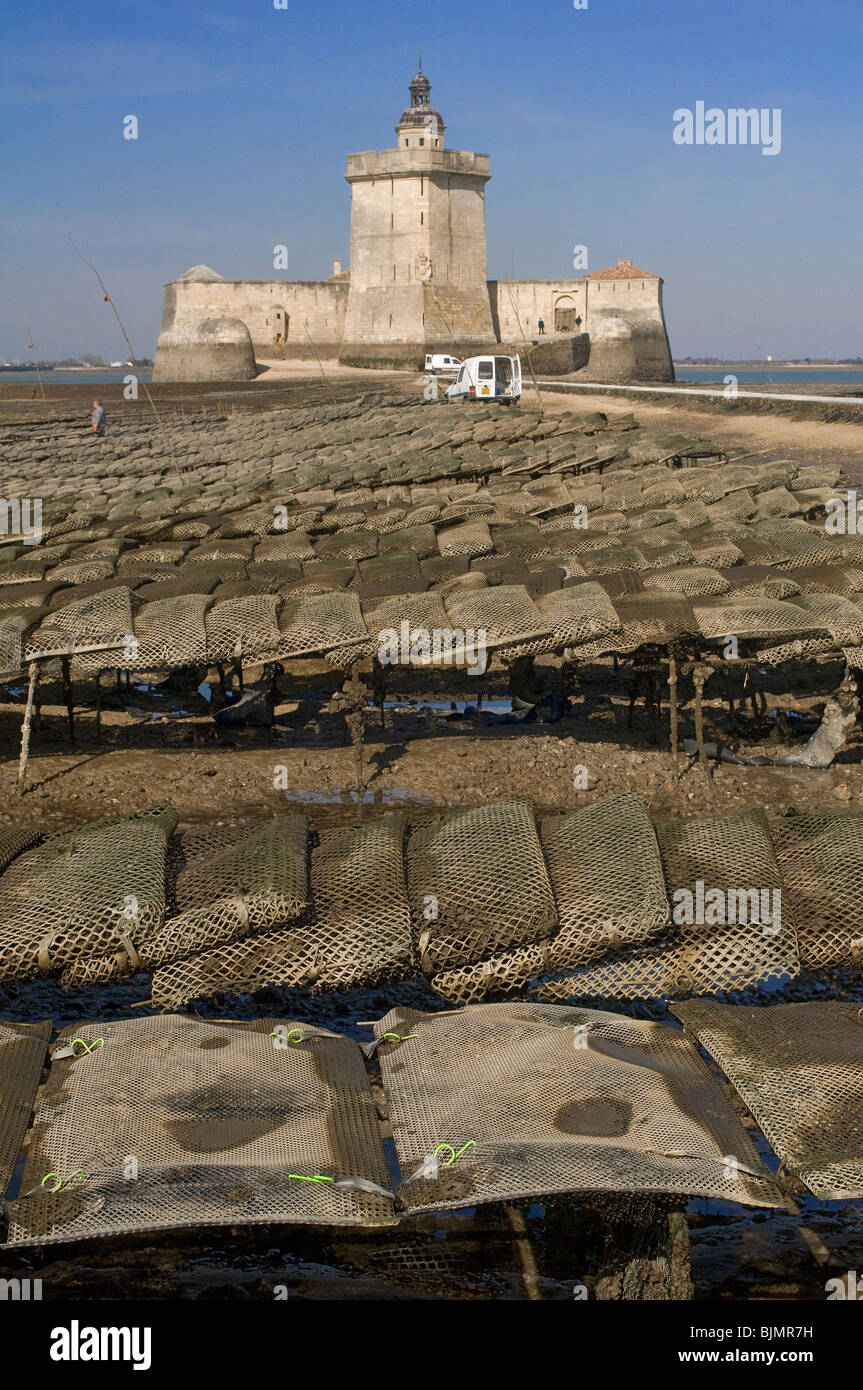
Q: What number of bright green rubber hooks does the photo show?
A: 6